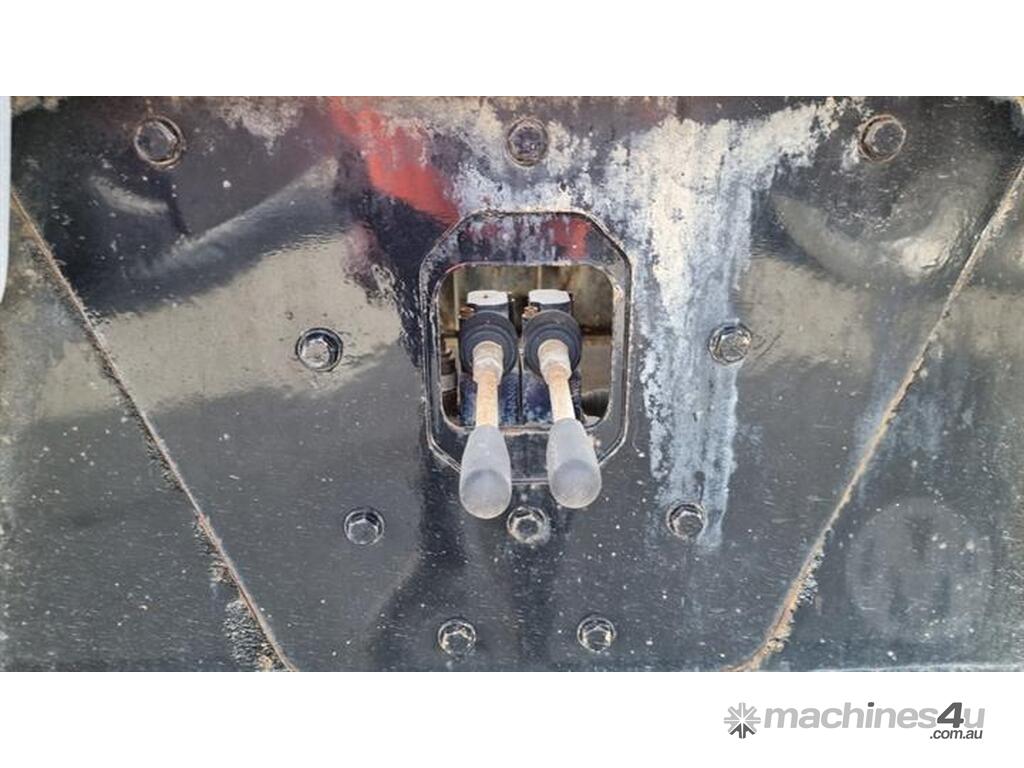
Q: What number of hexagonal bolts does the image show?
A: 10